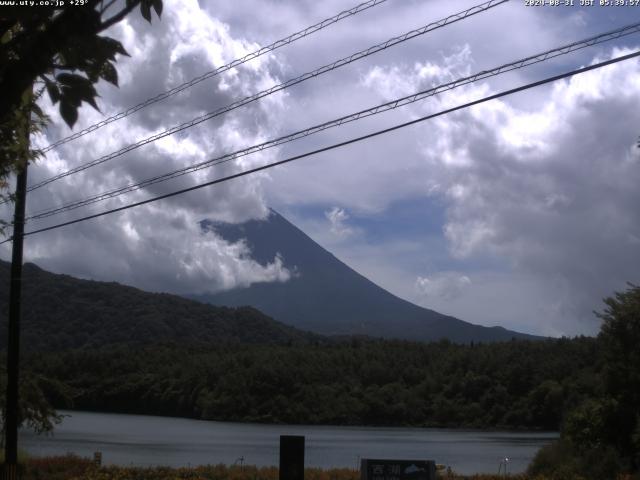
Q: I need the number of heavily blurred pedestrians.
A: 0